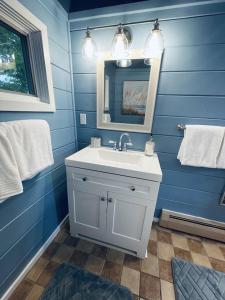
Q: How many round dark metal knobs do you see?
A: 4